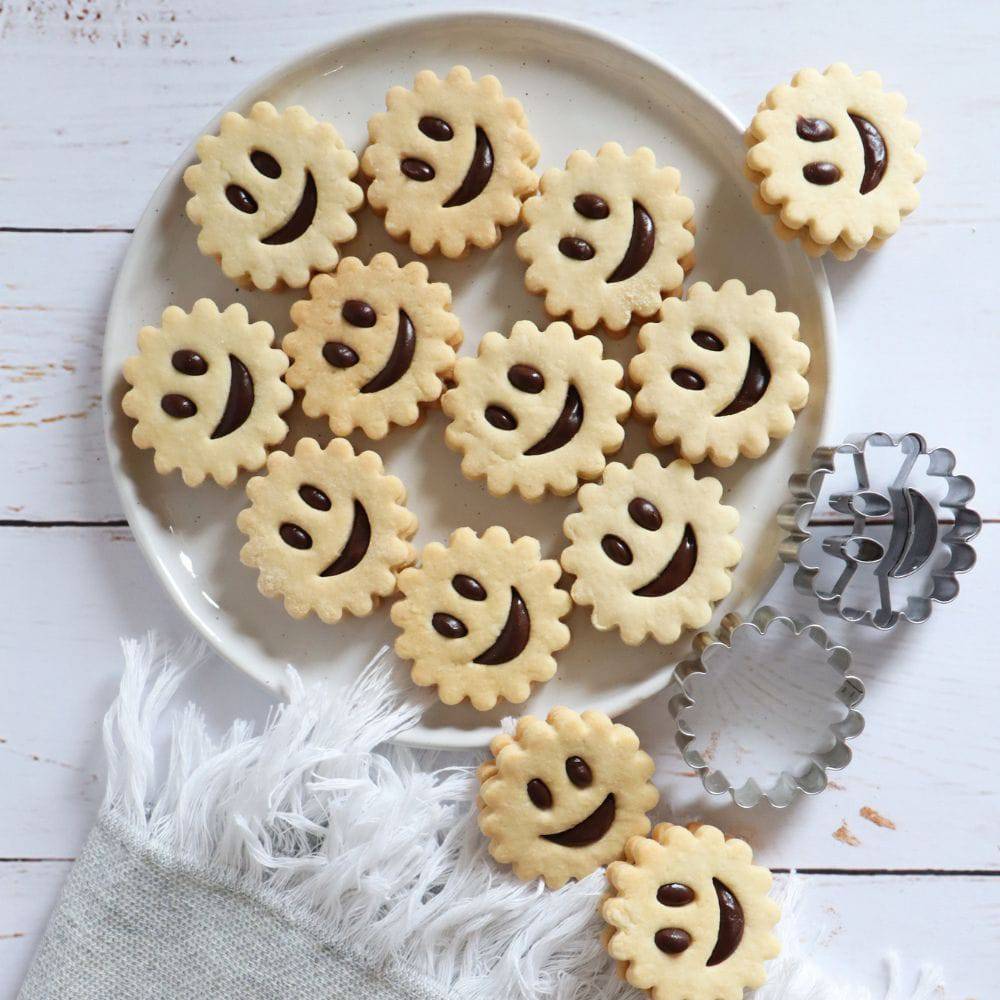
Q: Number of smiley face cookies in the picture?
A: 13